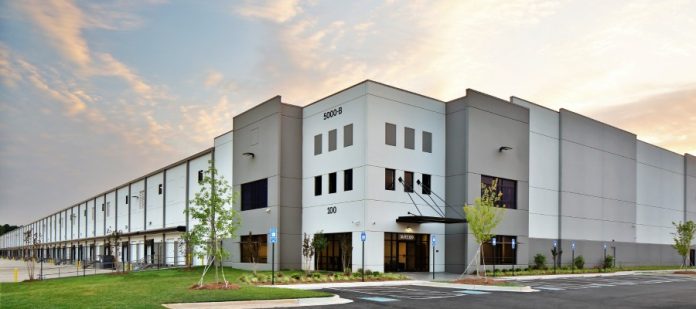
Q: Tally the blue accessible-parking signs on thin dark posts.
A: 8